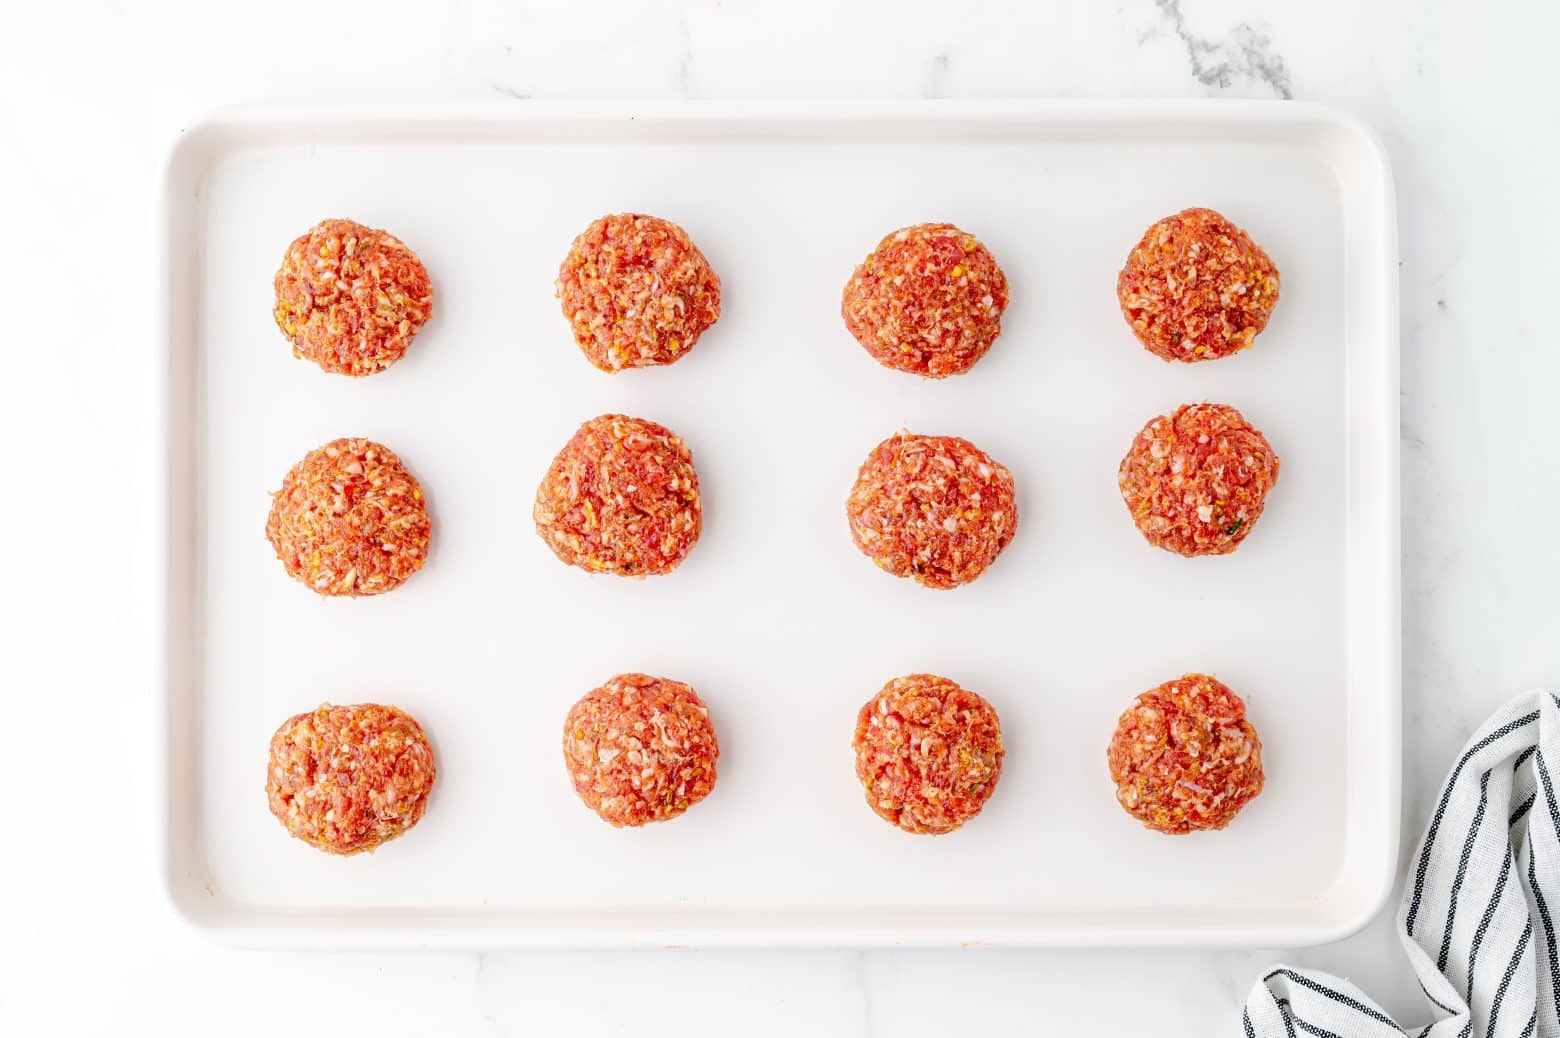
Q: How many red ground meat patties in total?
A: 12